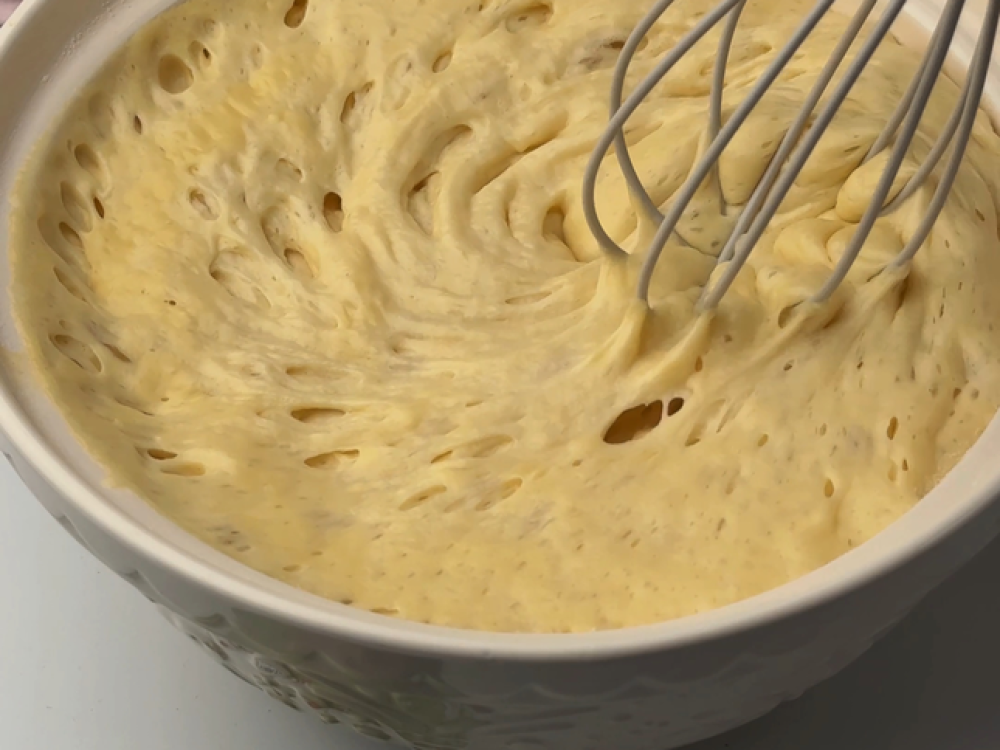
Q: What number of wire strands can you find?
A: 10